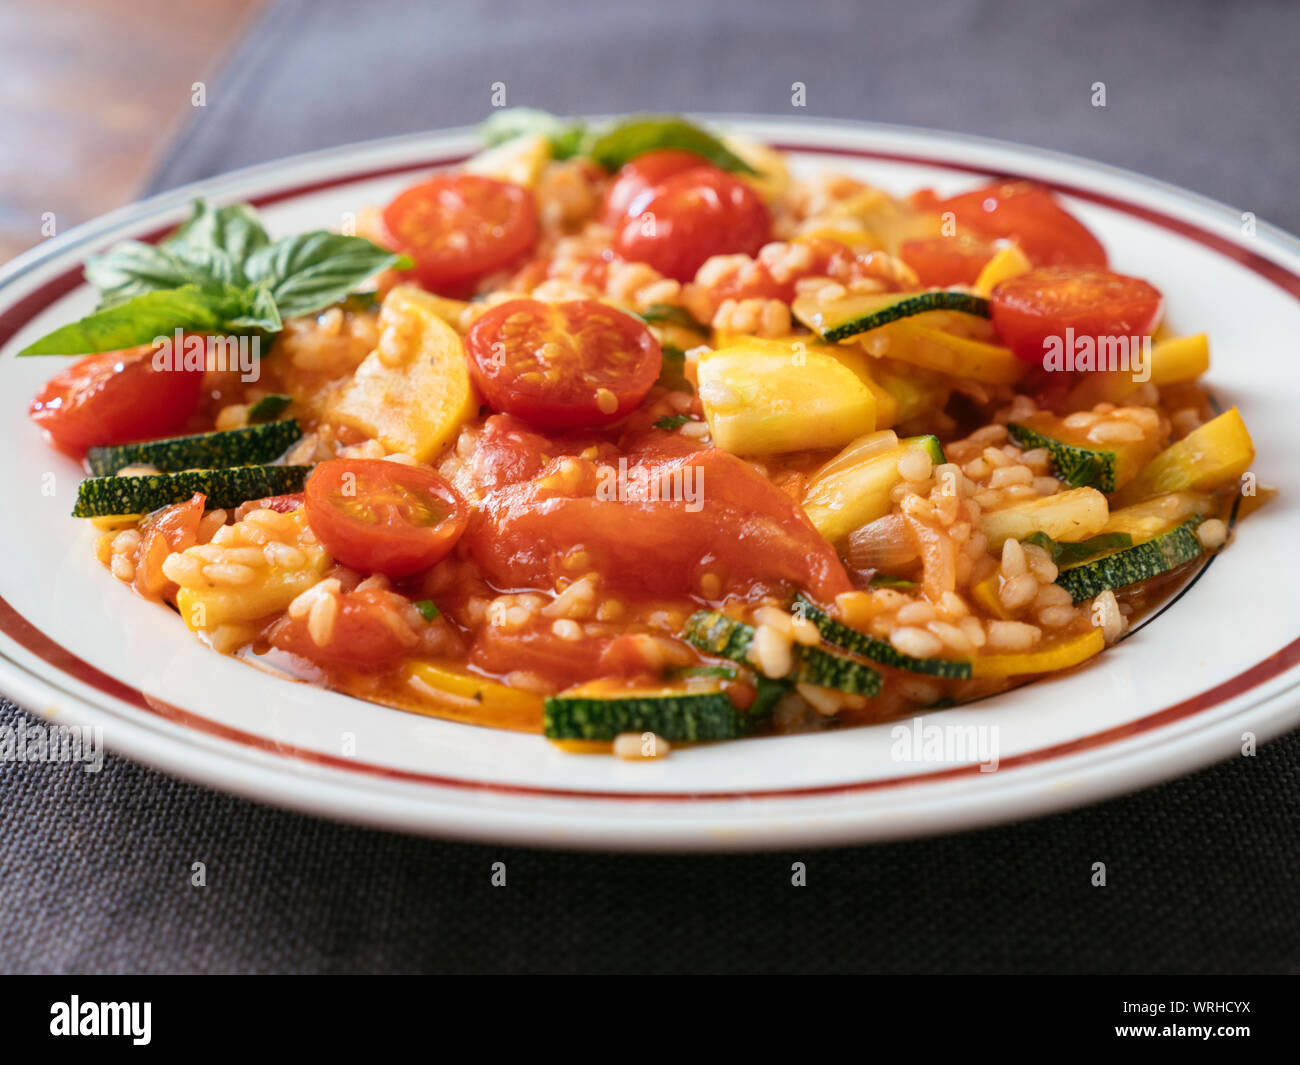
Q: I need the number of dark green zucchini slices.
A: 8